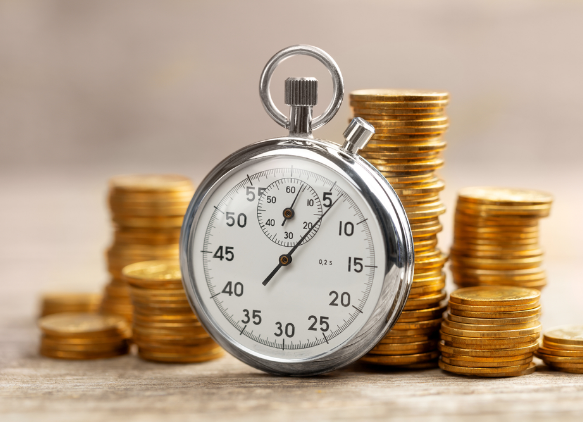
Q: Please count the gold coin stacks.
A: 8